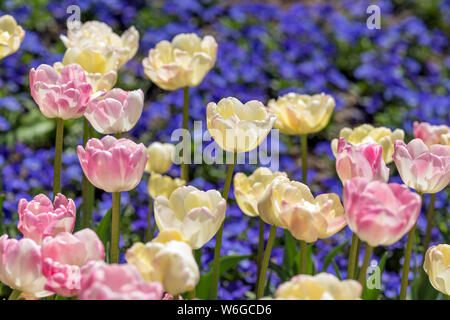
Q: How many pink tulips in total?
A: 11